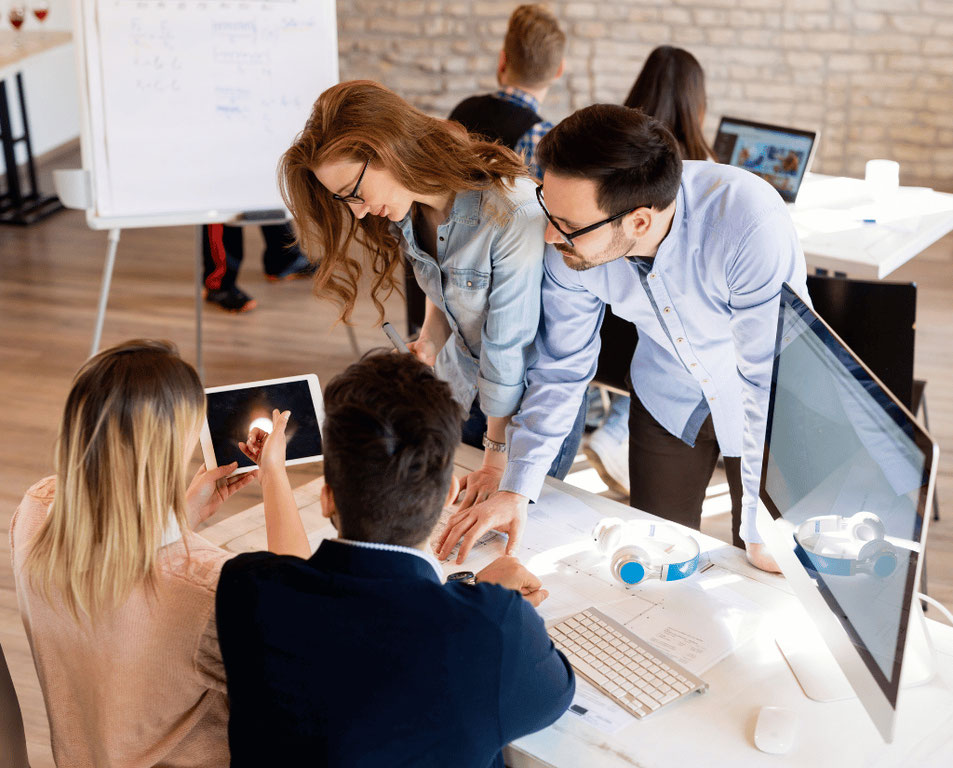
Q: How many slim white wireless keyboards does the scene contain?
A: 1